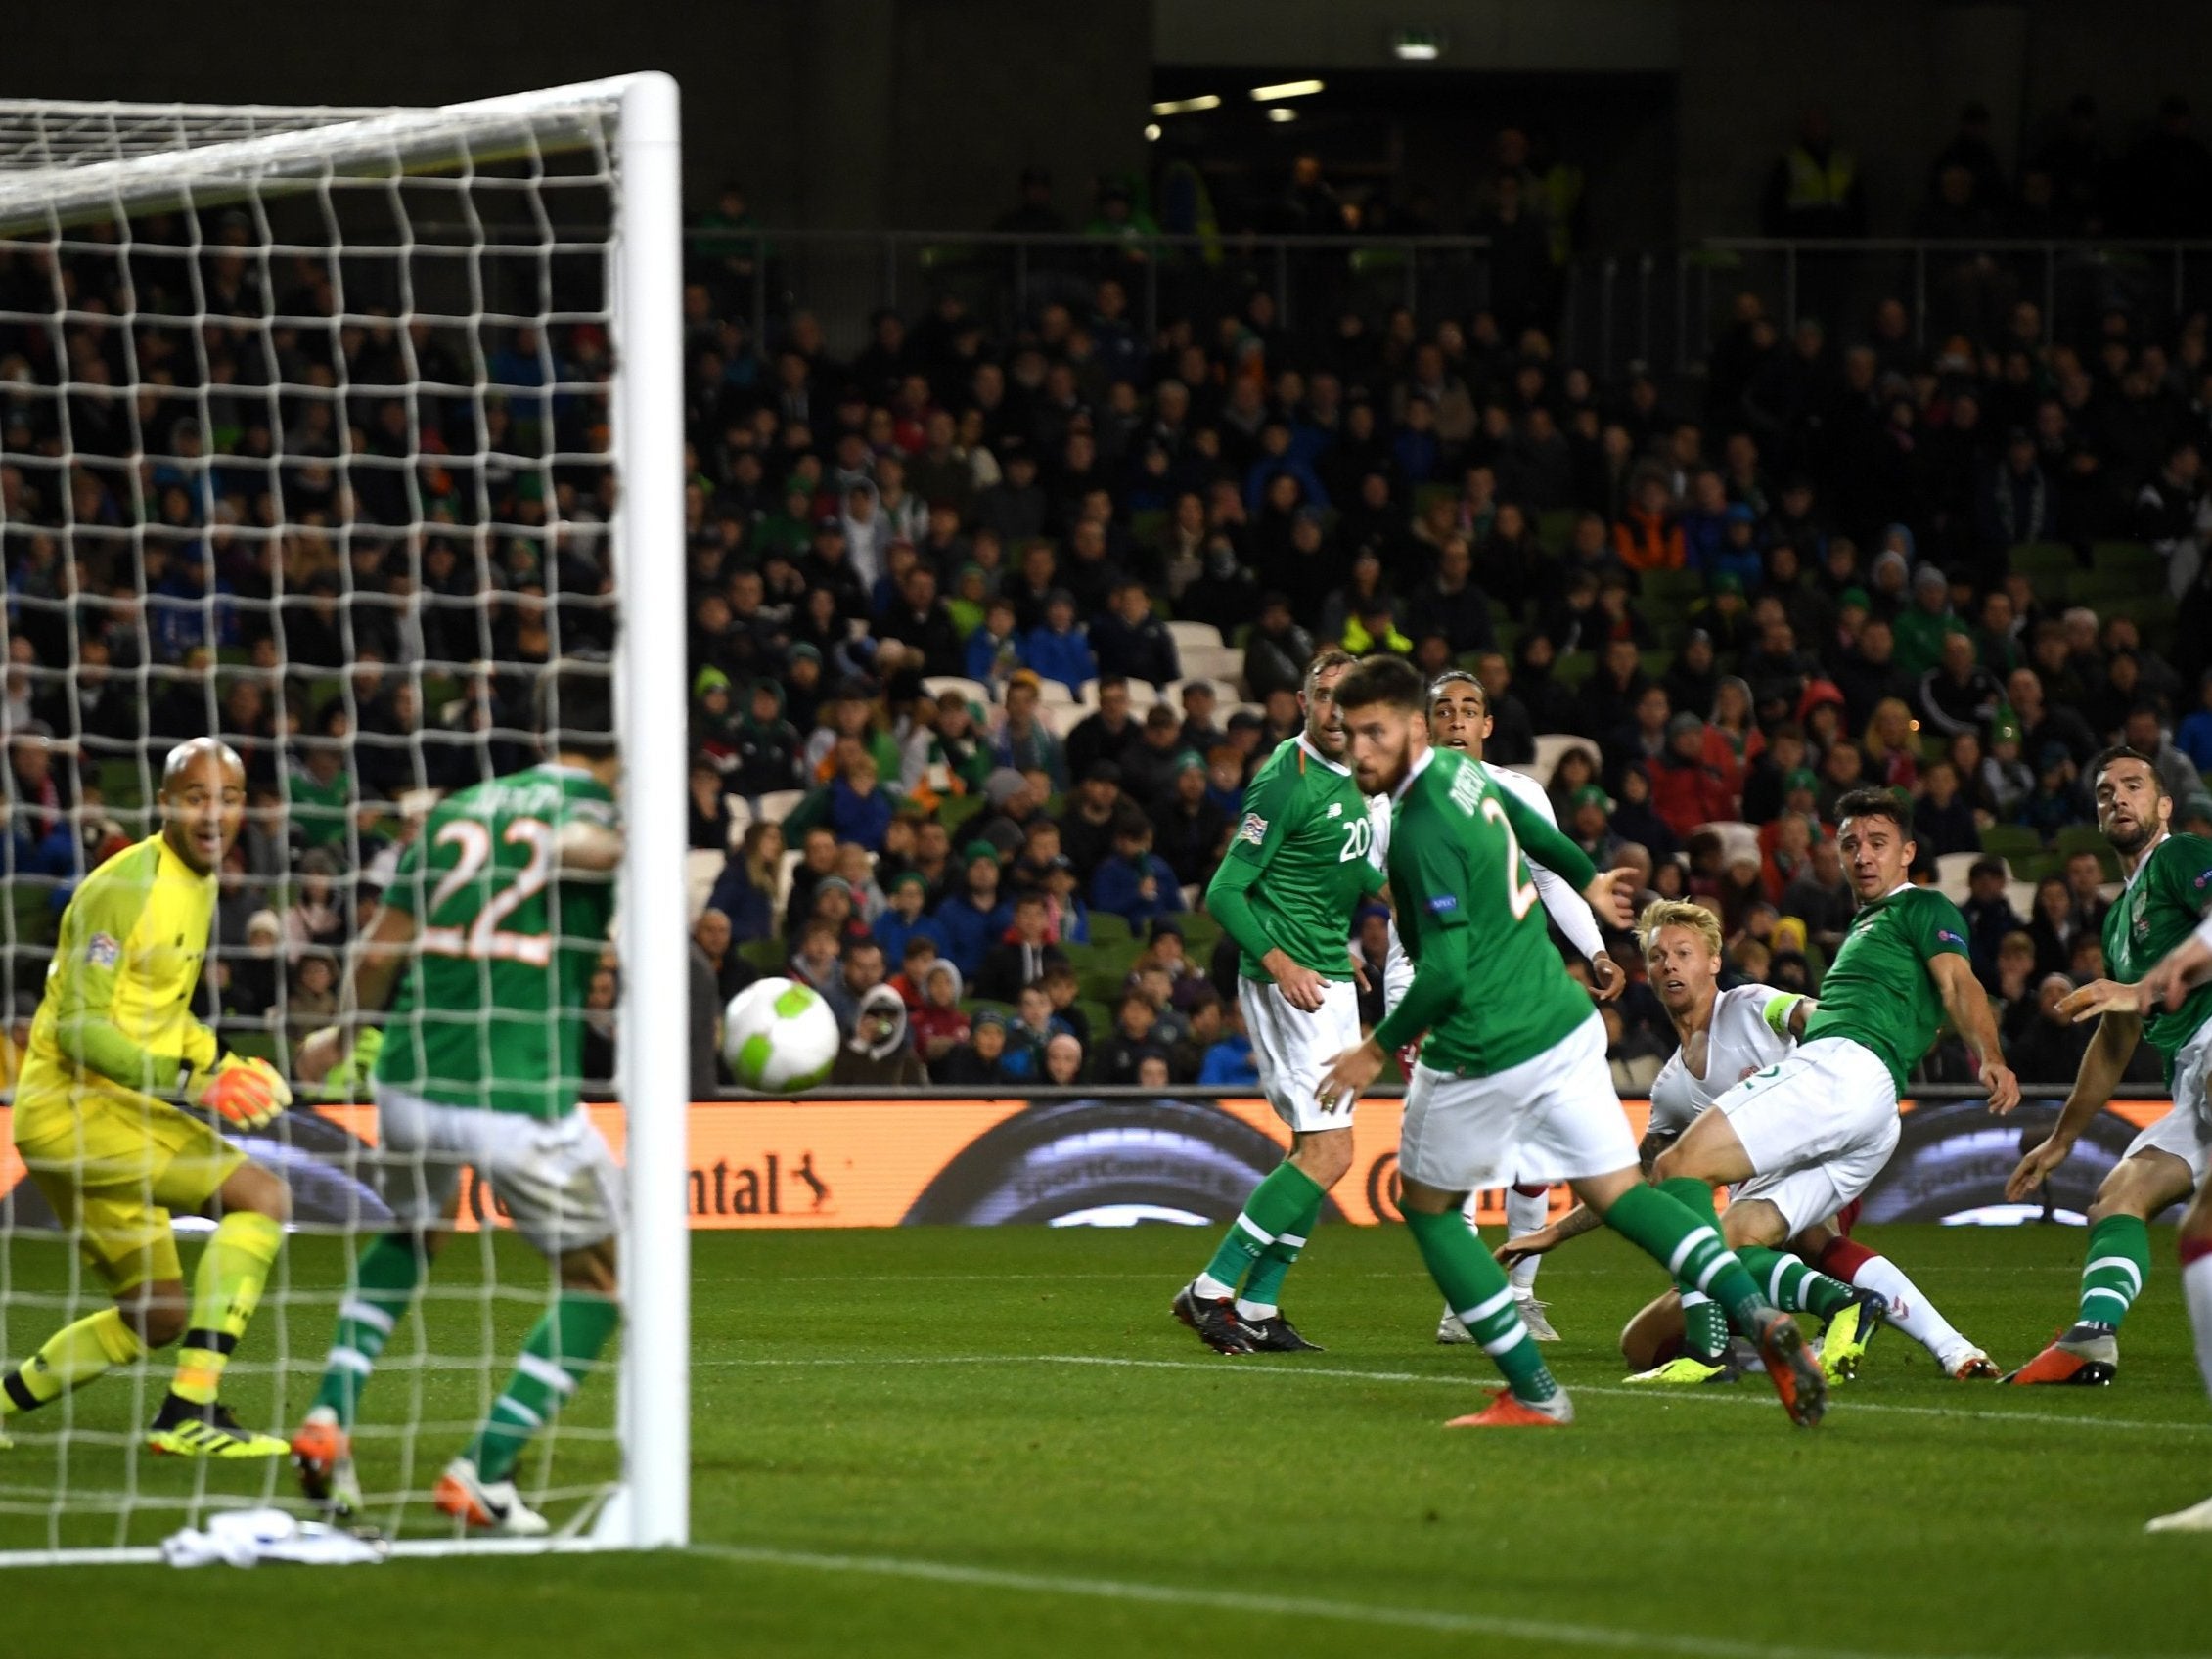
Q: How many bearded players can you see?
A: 3